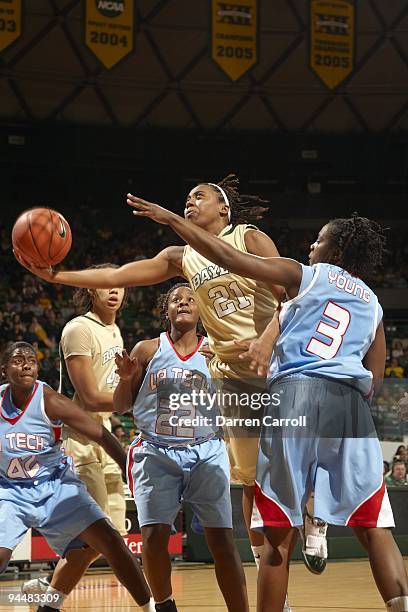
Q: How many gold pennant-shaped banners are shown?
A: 4